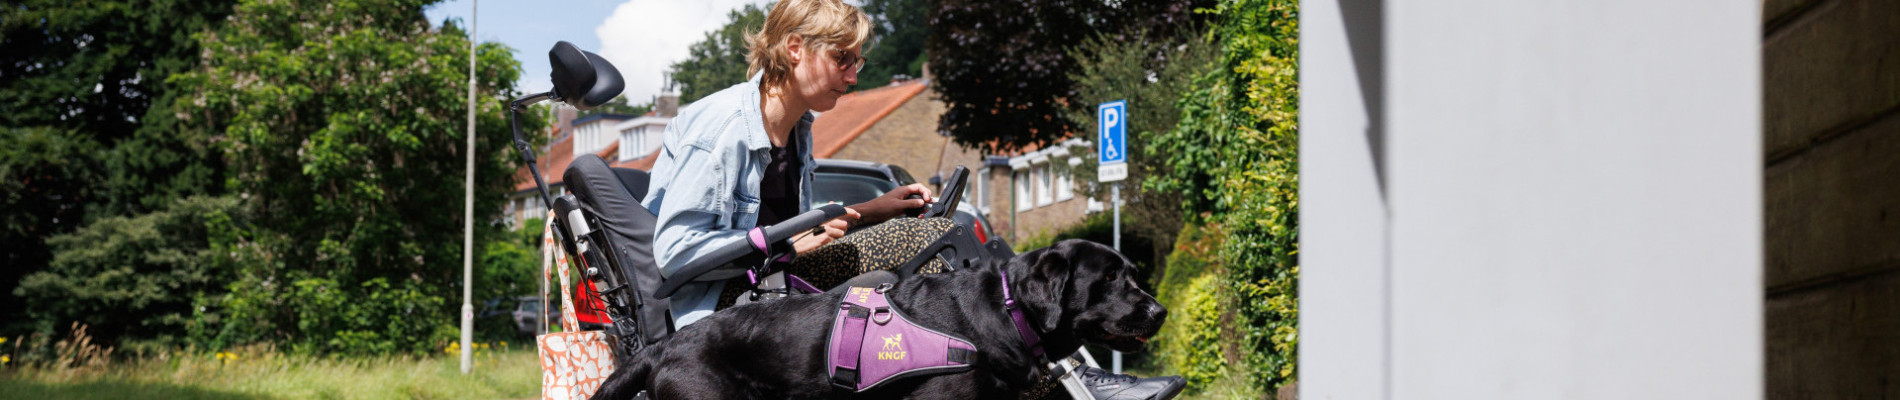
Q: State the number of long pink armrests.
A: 0